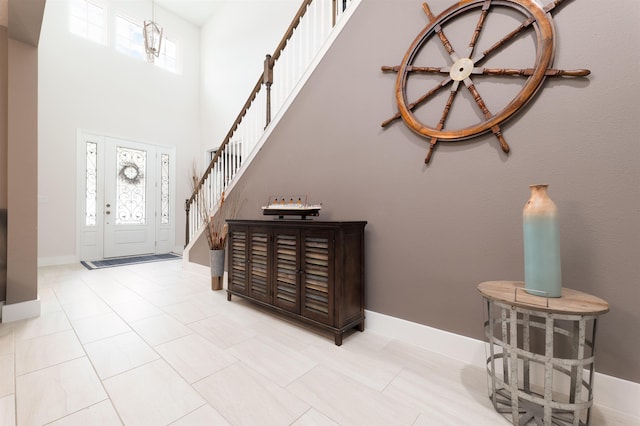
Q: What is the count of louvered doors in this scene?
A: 4